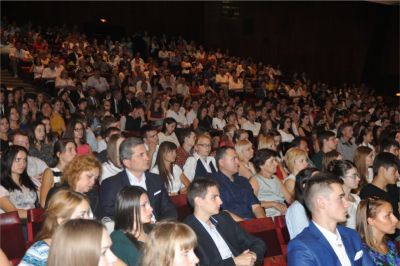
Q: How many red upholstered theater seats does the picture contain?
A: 5